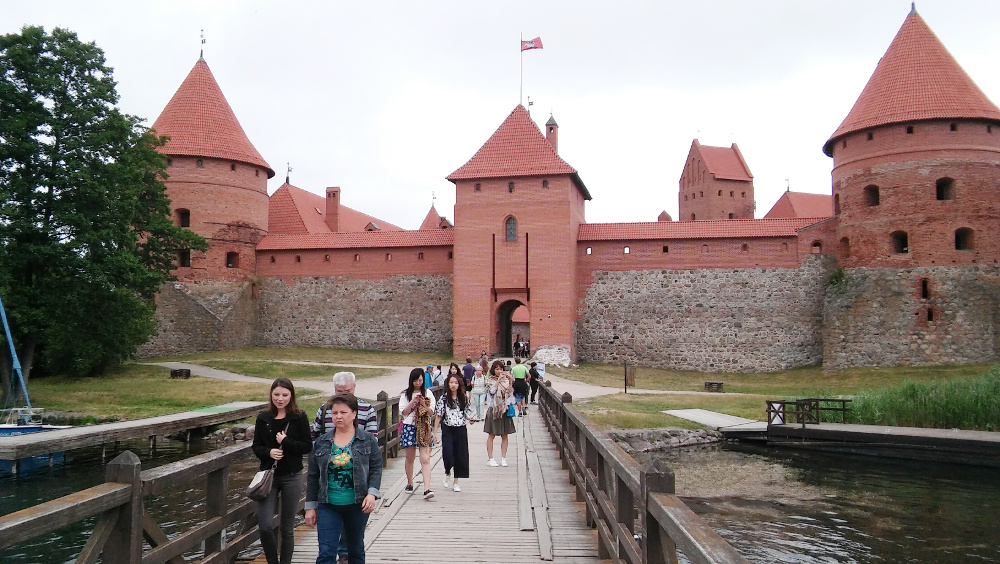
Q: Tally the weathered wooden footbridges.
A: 1